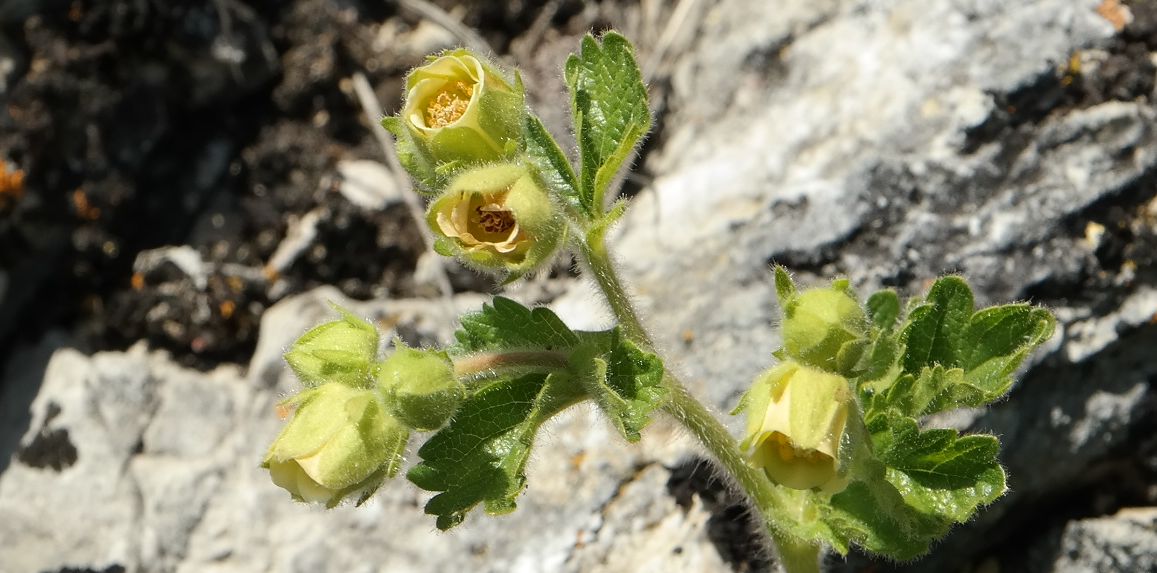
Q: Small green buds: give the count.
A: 3